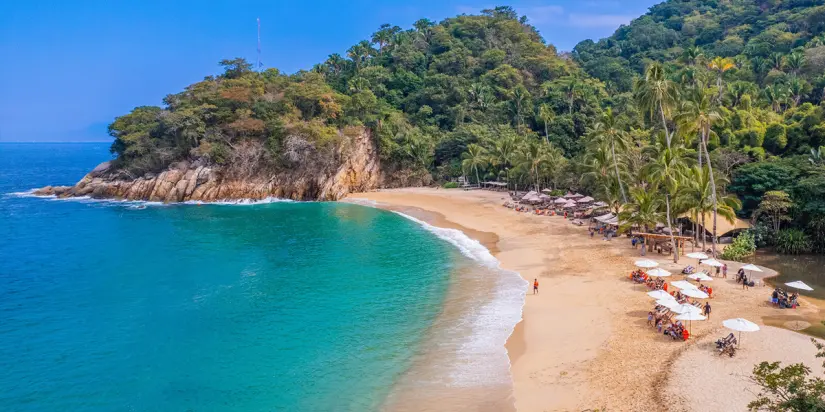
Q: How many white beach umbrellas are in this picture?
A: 14